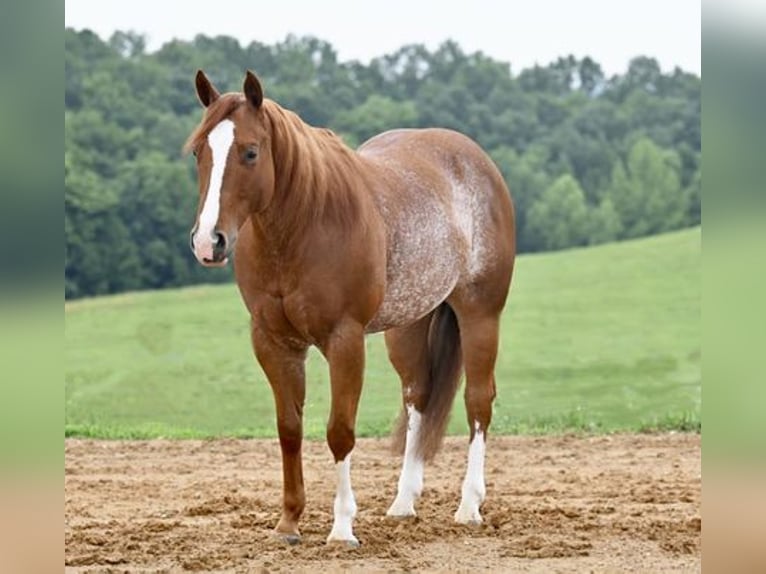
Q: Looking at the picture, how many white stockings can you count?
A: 3